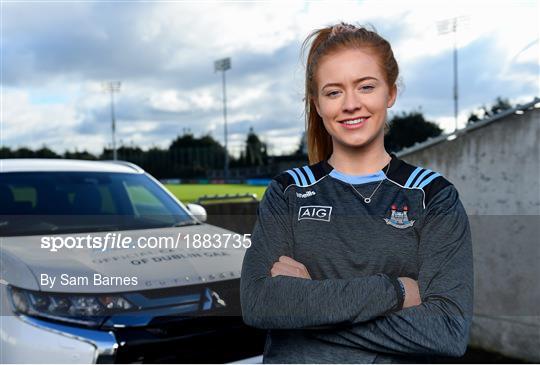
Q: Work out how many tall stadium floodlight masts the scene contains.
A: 3